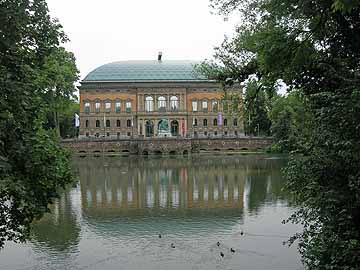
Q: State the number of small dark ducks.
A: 6